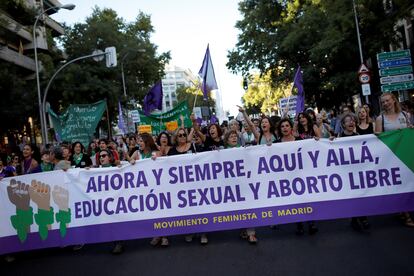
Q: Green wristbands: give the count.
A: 3